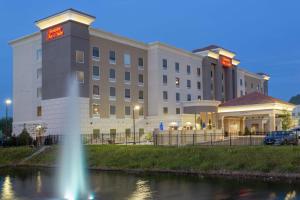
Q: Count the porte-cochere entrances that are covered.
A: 1